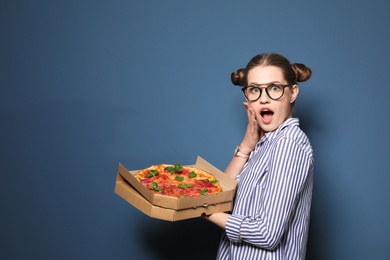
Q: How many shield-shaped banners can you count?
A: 0